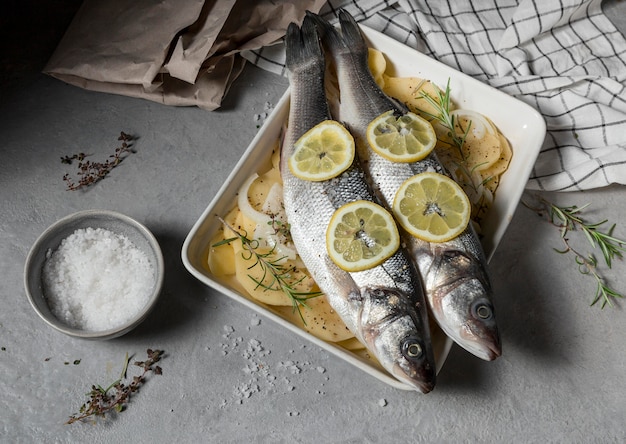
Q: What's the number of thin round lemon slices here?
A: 4